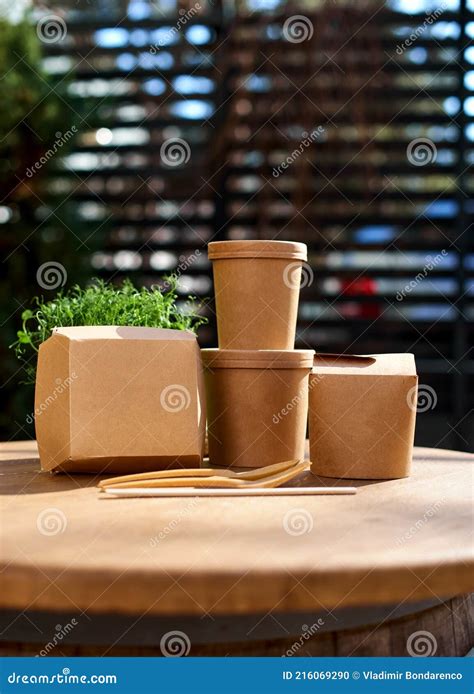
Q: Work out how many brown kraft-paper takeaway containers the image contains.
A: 4